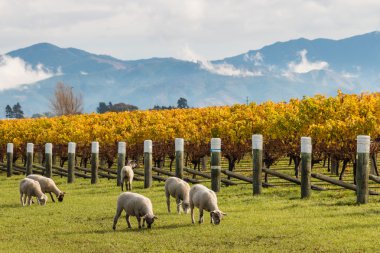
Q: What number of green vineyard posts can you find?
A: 12